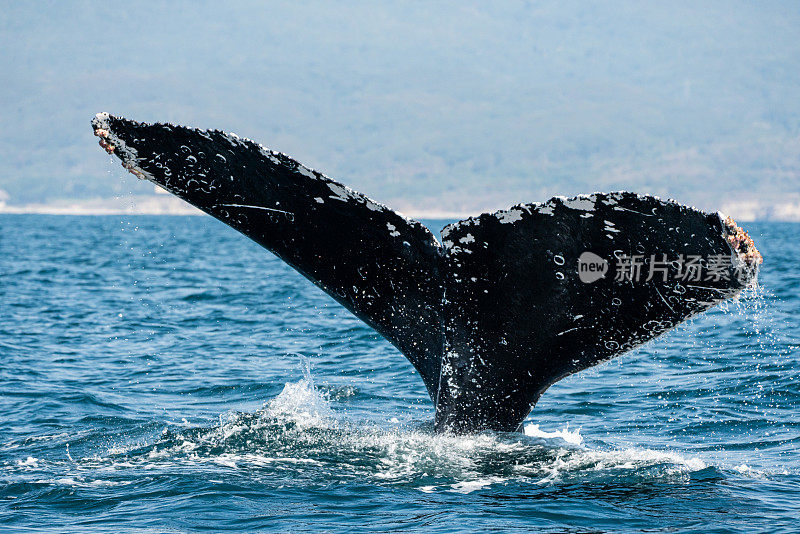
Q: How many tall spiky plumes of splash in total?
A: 1